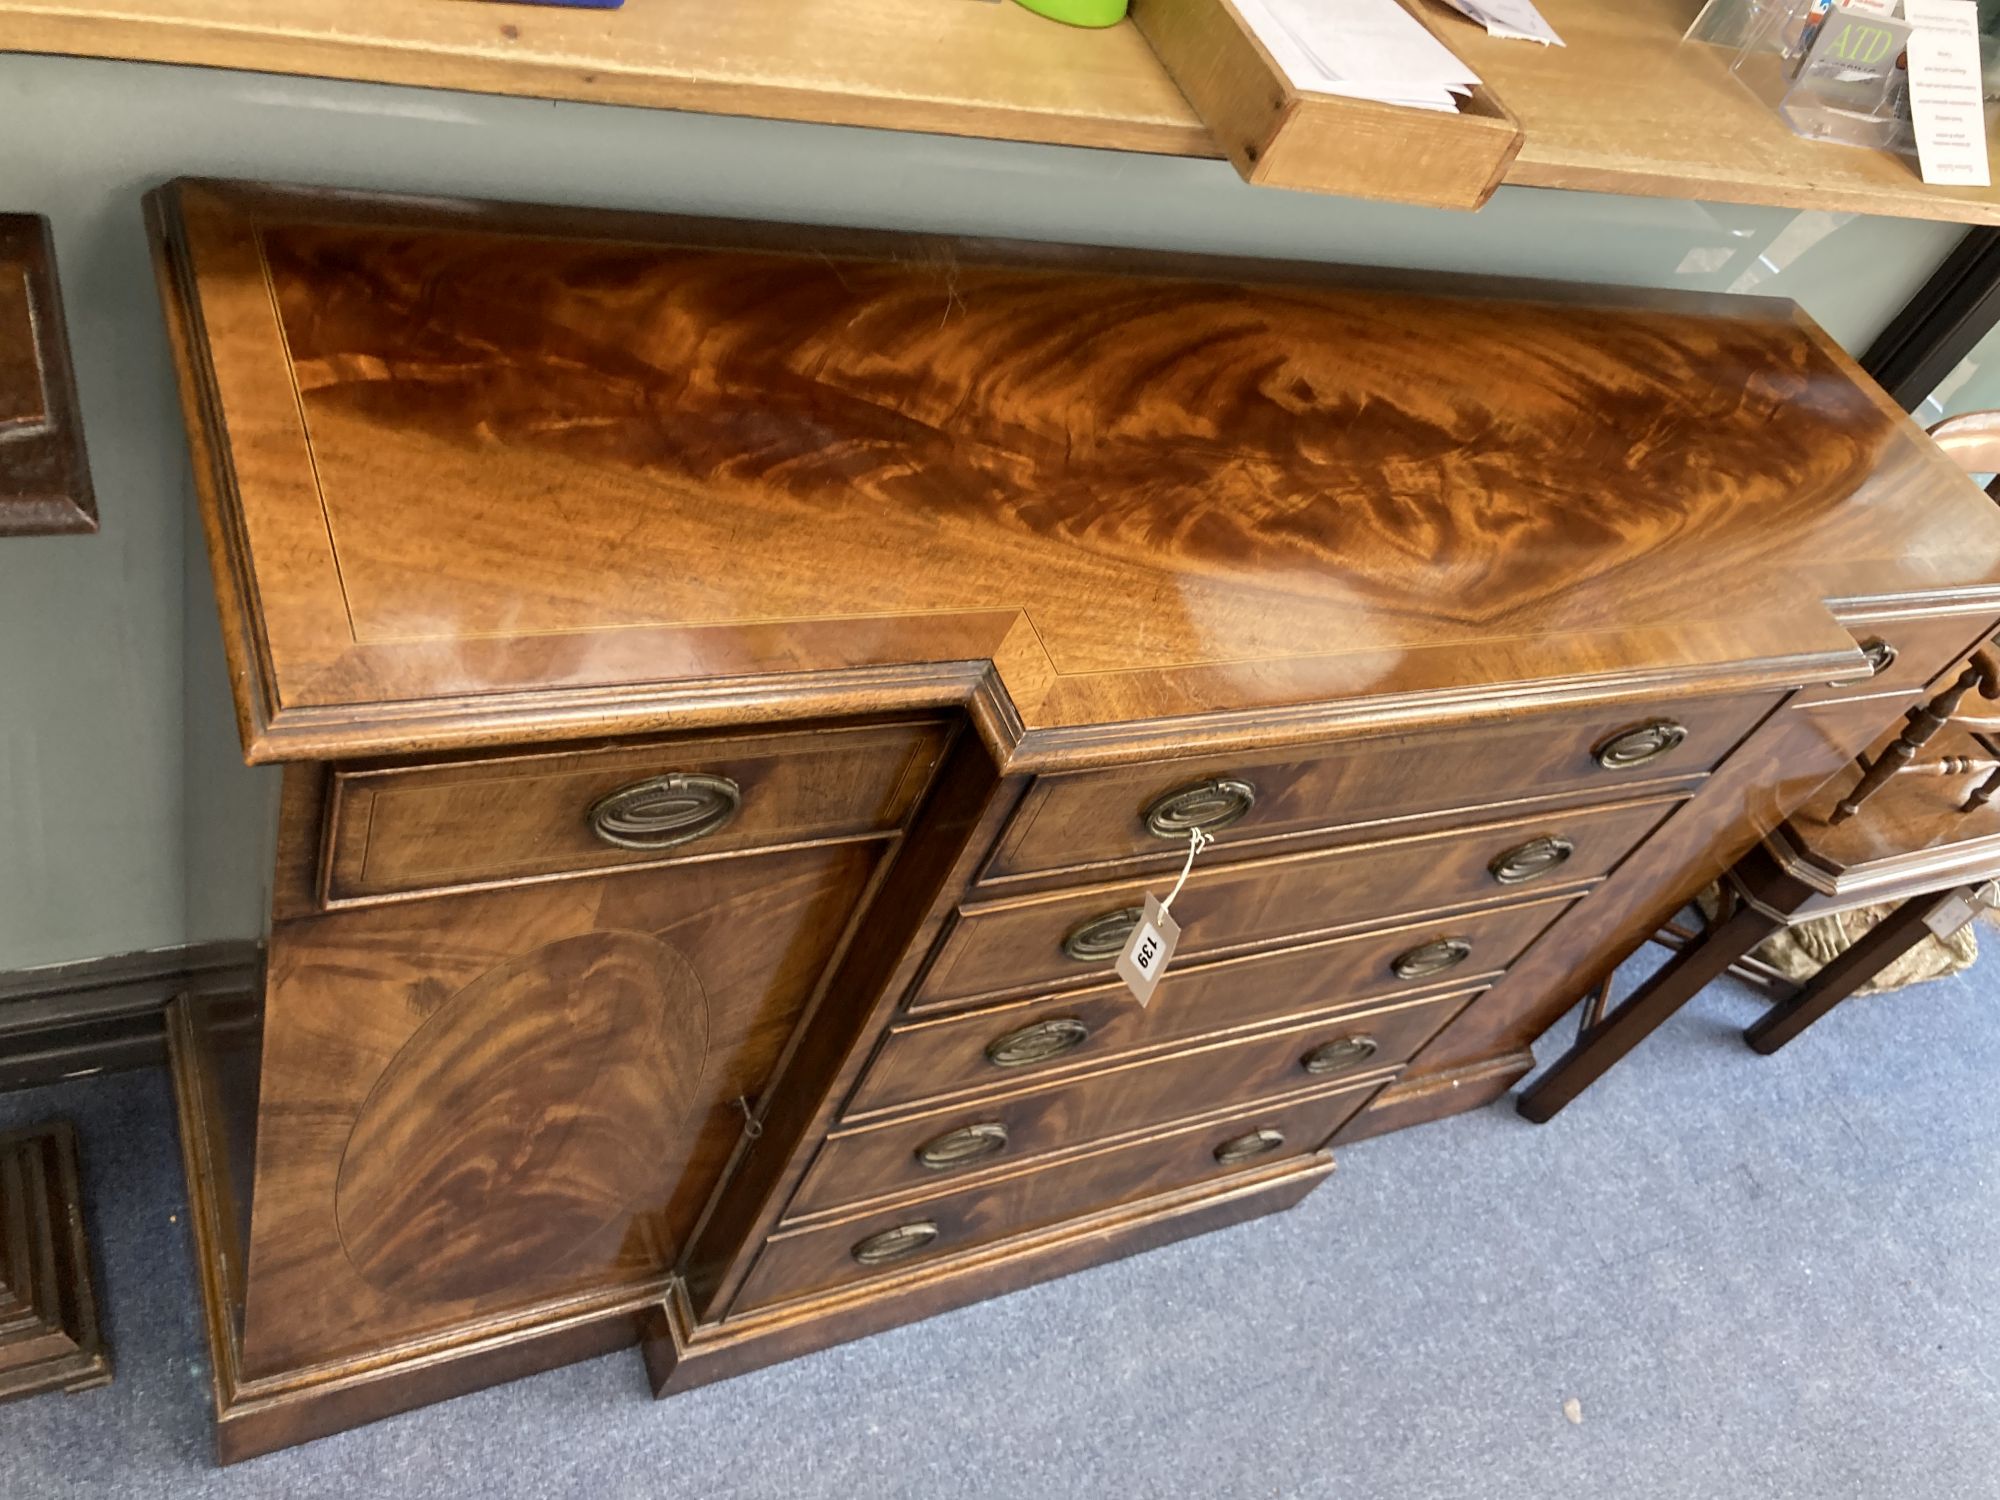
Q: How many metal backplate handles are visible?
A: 12